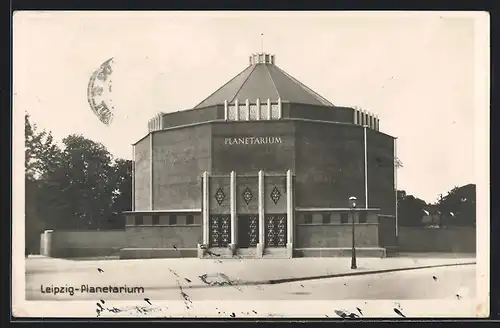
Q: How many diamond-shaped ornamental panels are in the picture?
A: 3